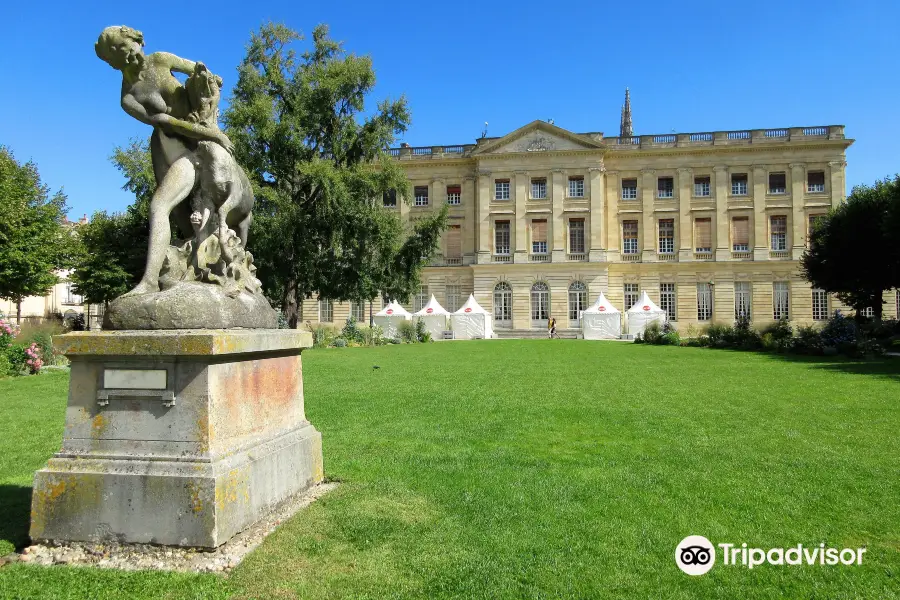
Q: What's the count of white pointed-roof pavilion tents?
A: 5